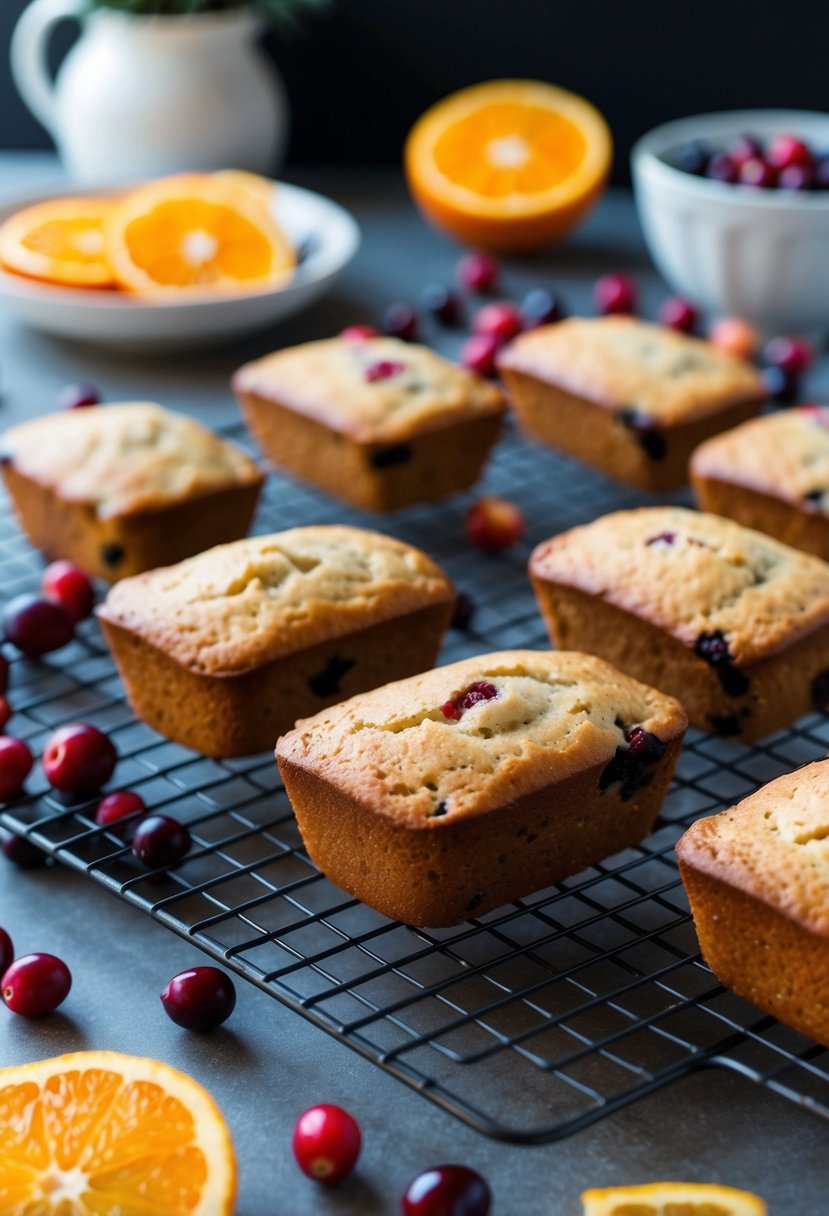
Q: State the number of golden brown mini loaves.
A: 8